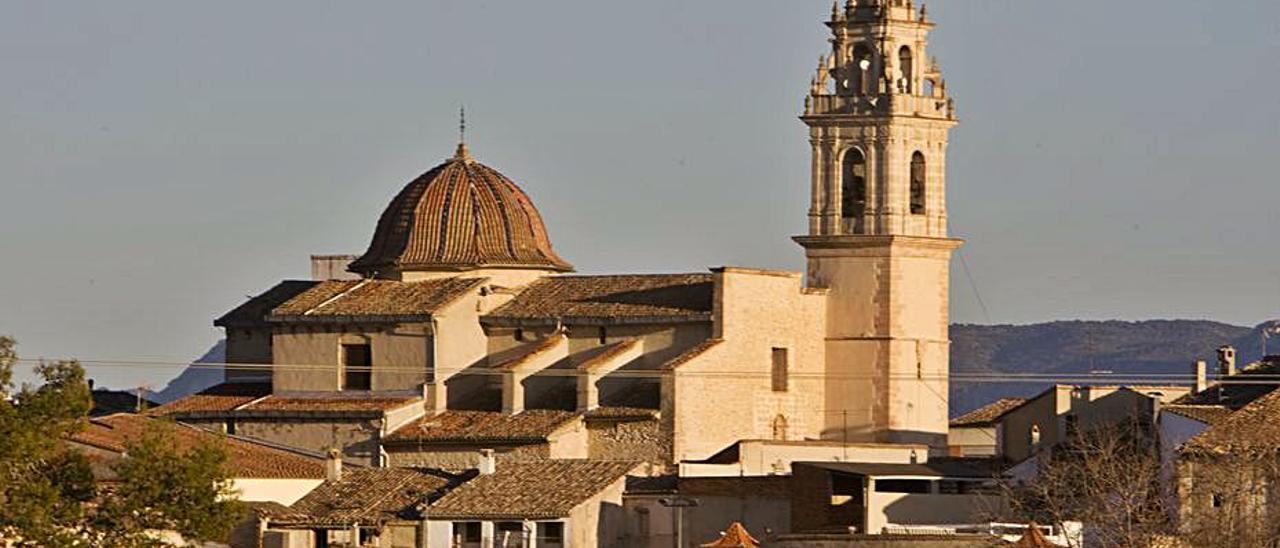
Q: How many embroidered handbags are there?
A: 0